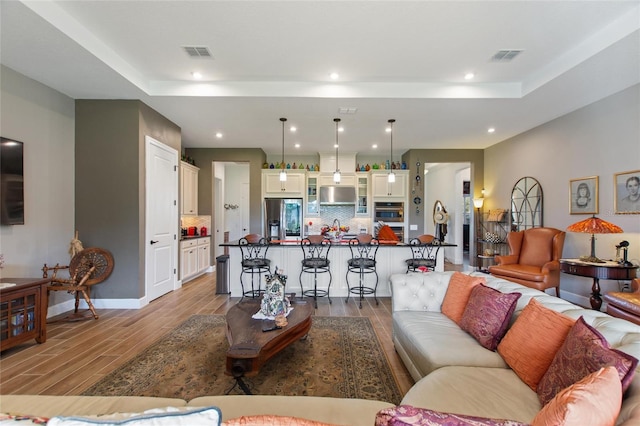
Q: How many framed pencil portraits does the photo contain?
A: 2